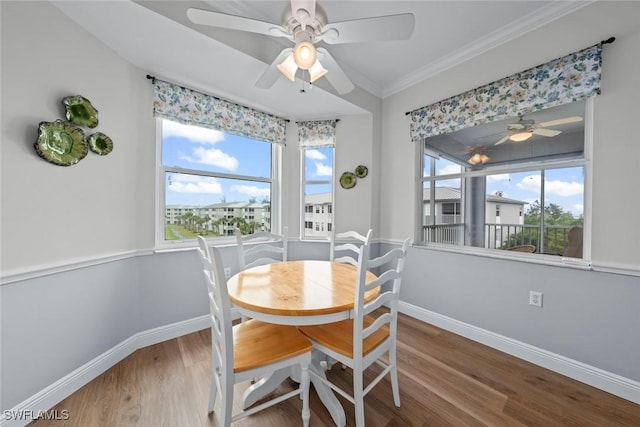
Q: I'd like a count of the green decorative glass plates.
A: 5